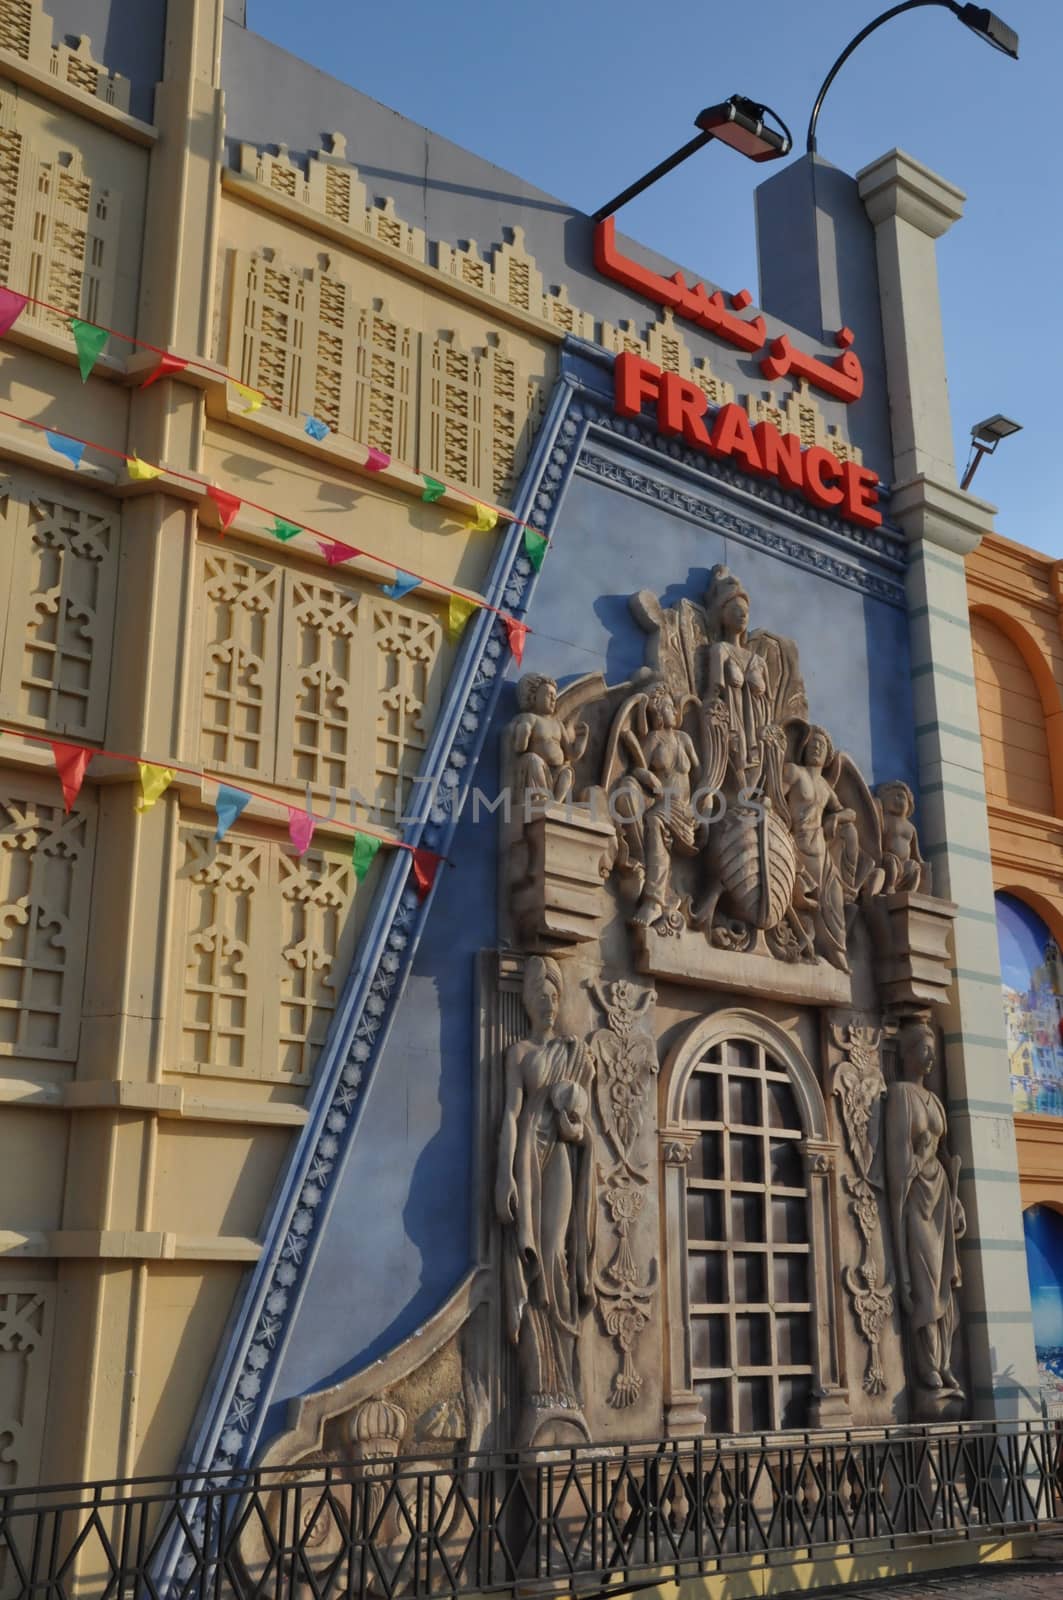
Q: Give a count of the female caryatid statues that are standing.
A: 2